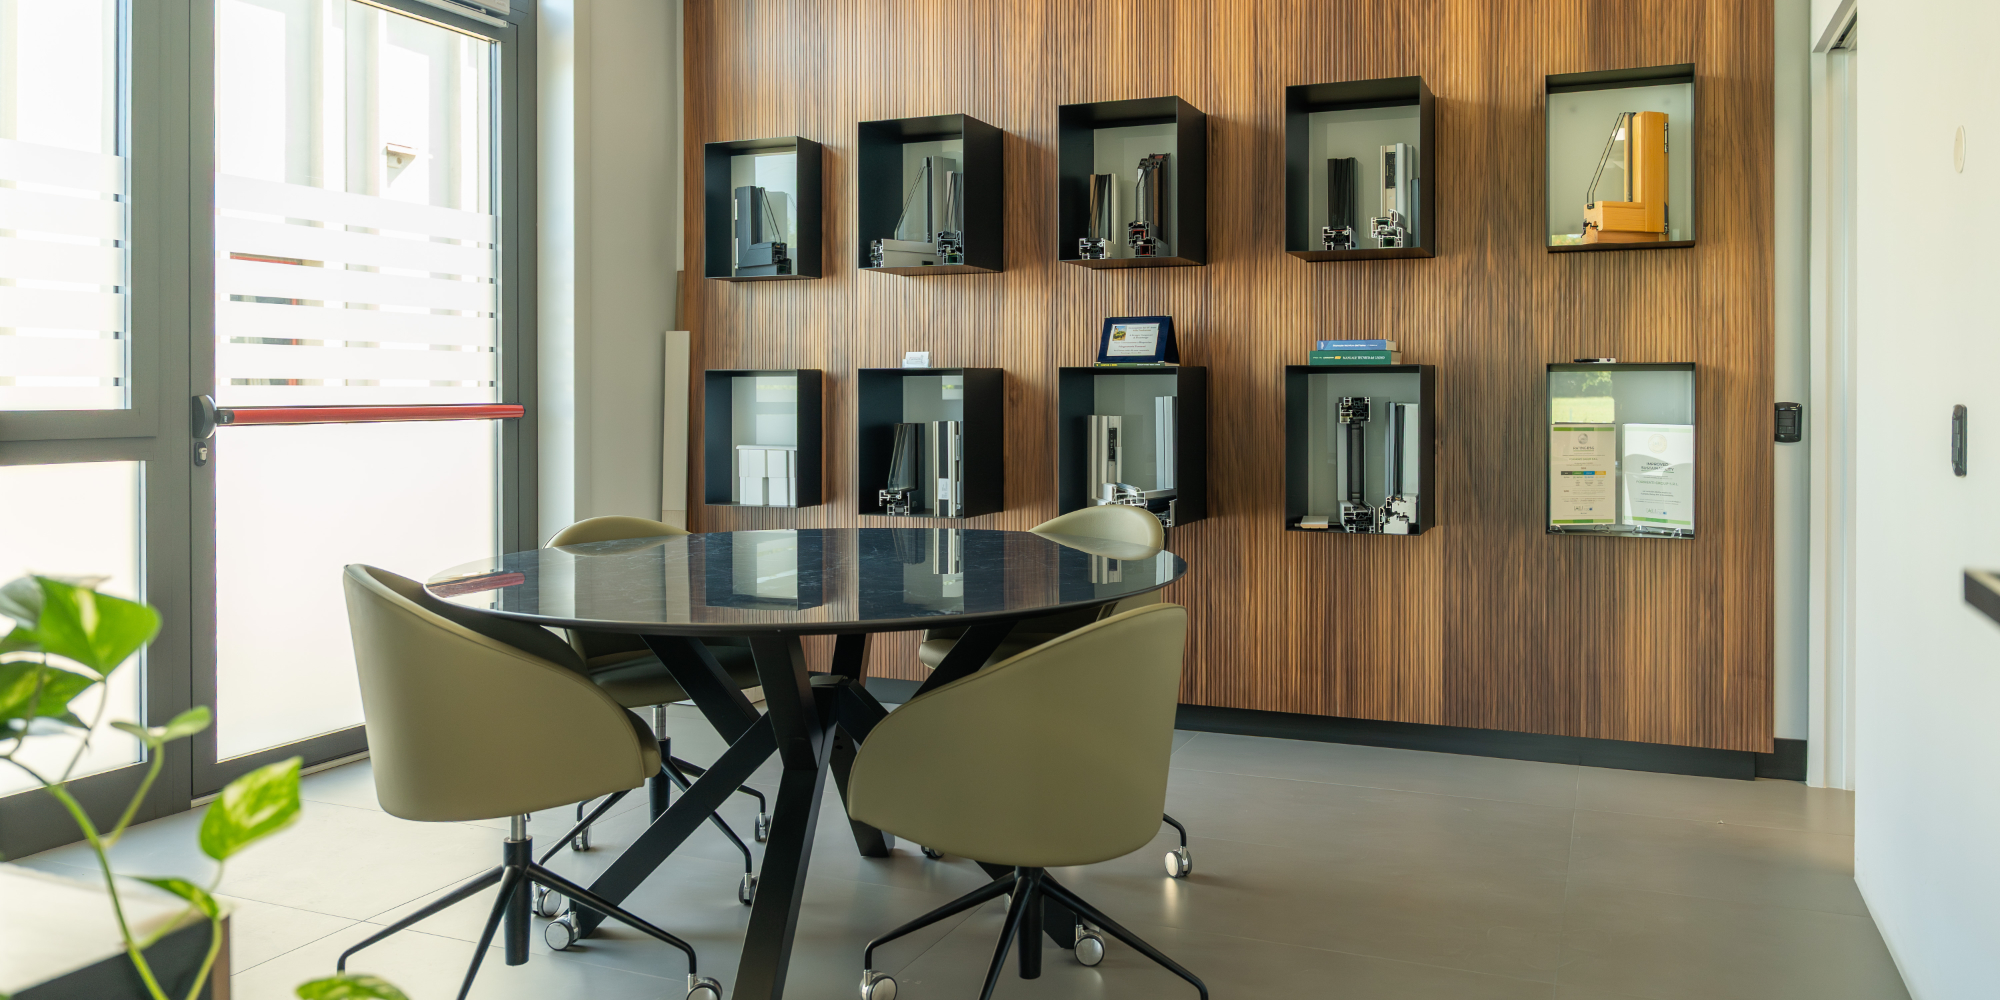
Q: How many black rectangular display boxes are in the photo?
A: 10